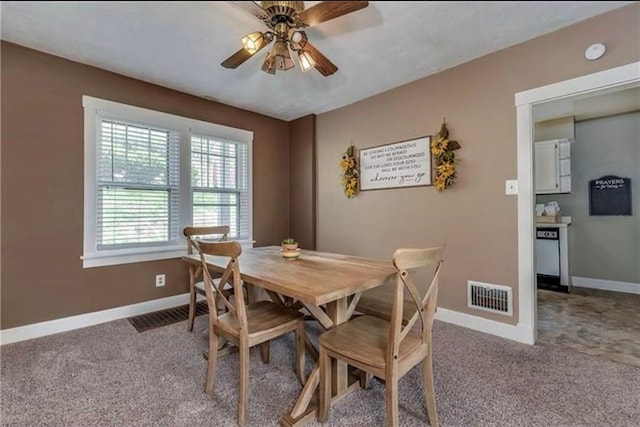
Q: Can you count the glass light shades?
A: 5